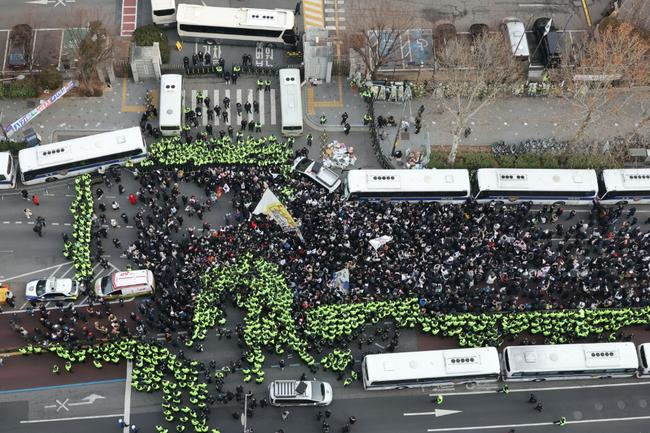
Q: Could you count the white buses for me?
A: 12